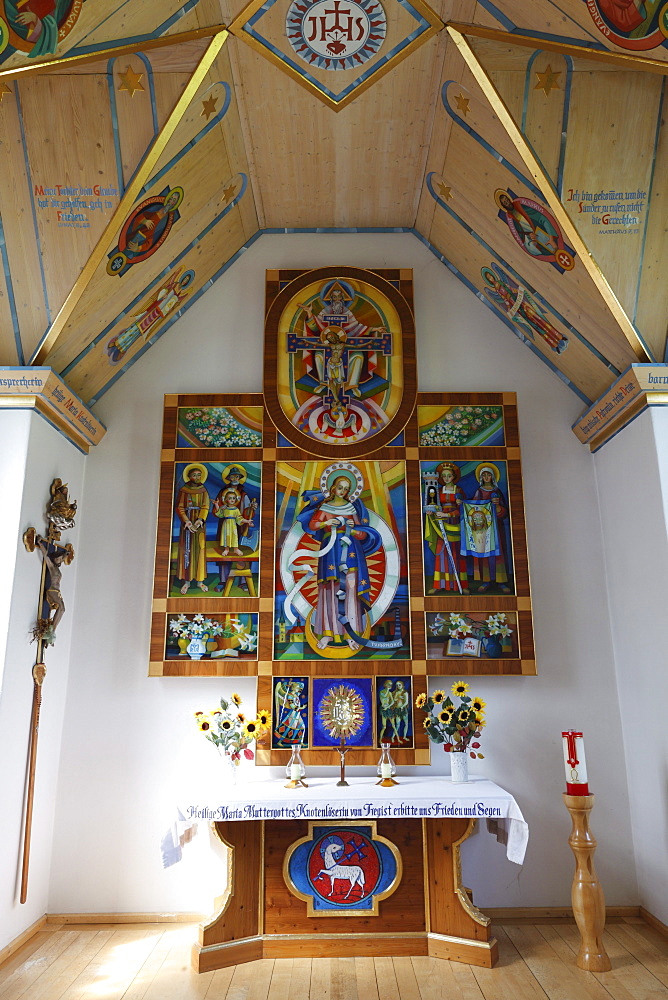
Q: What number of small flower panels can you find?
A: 4